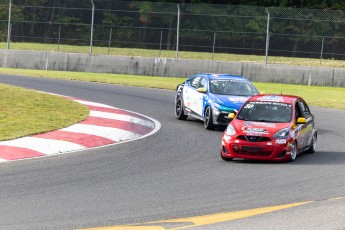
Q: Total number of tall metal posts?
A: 4